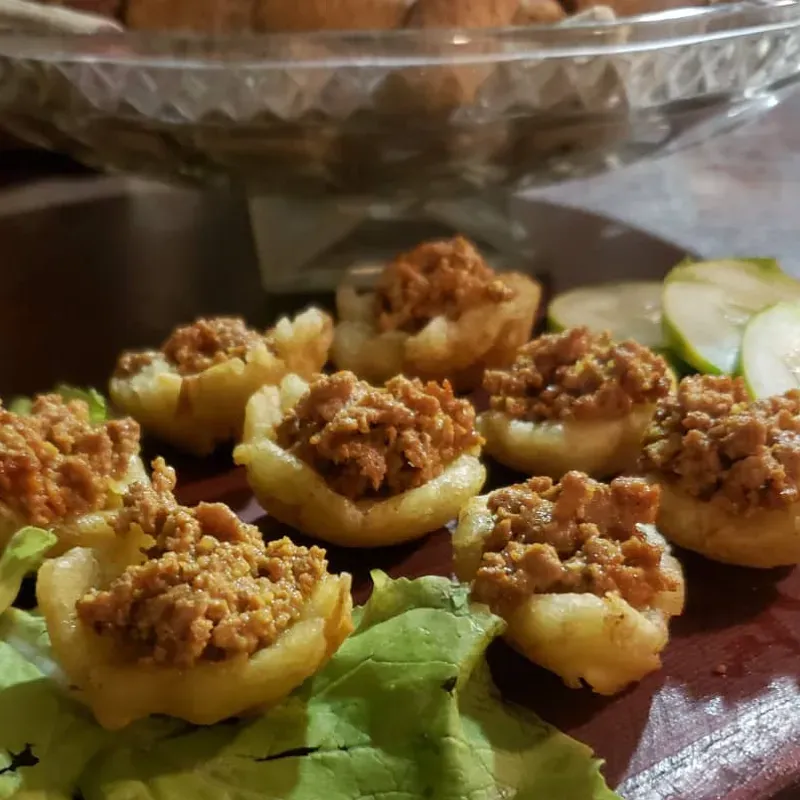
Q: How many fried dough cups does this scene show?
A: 8